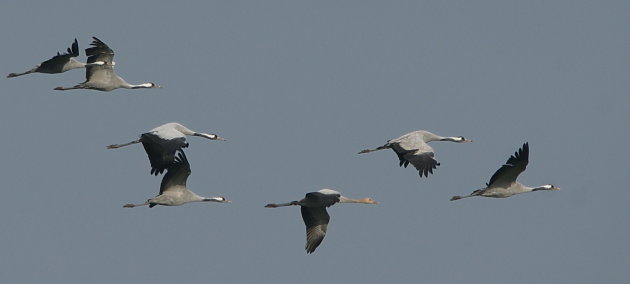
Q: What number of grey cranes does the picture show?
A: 7